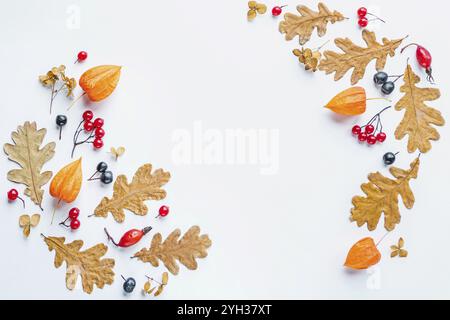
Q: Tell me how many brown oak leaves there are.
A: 8